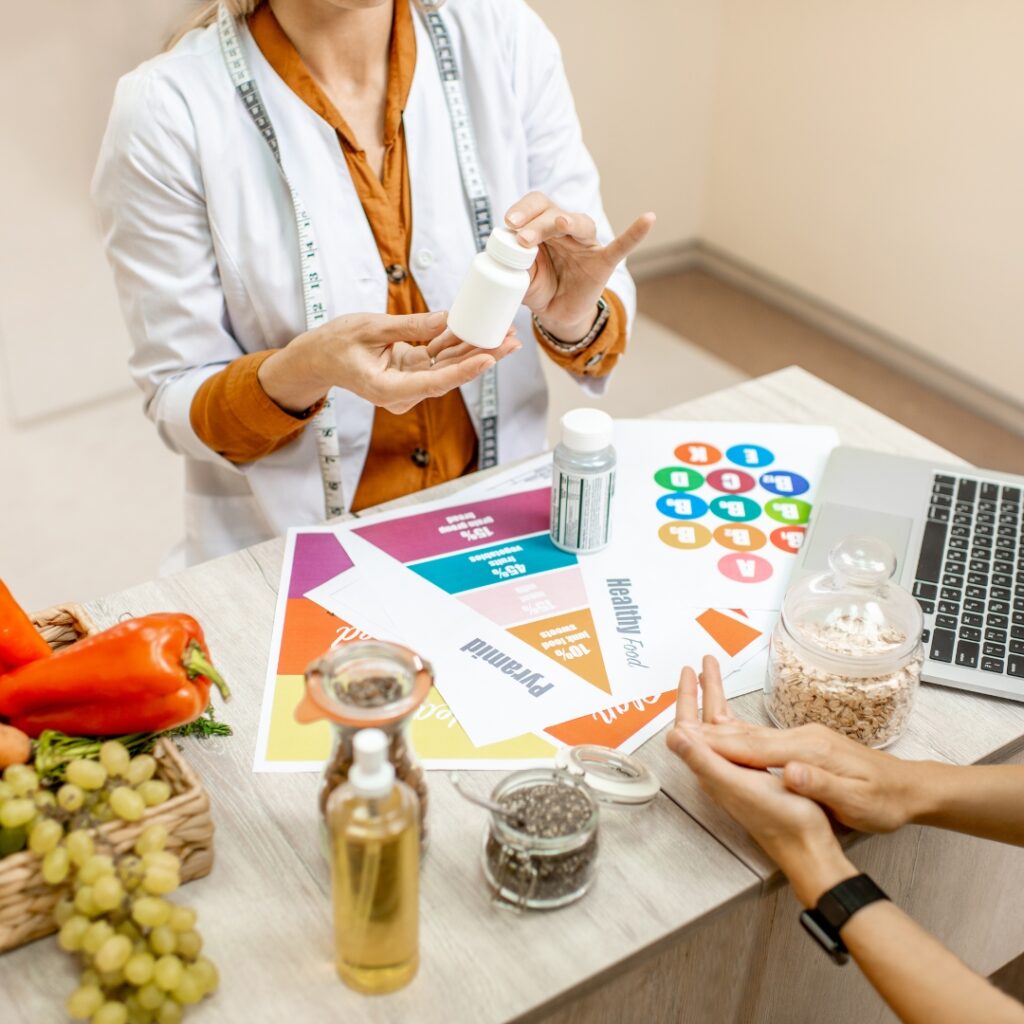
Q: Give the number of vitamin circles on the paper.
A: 12